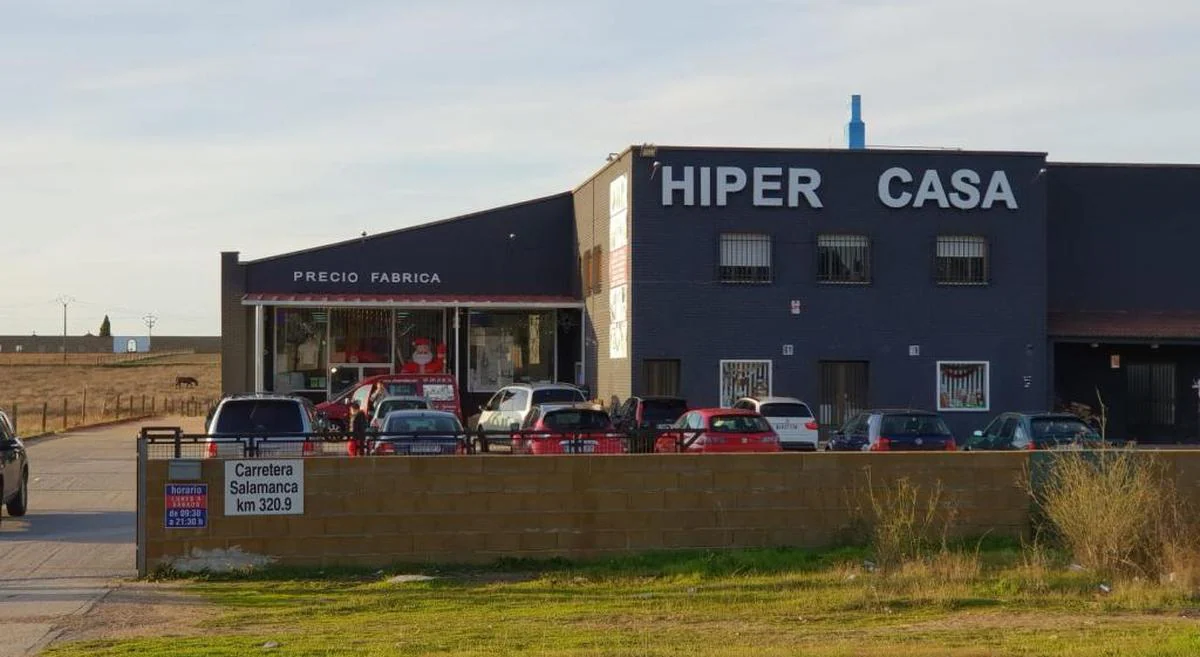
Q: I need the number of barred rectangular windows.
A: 3